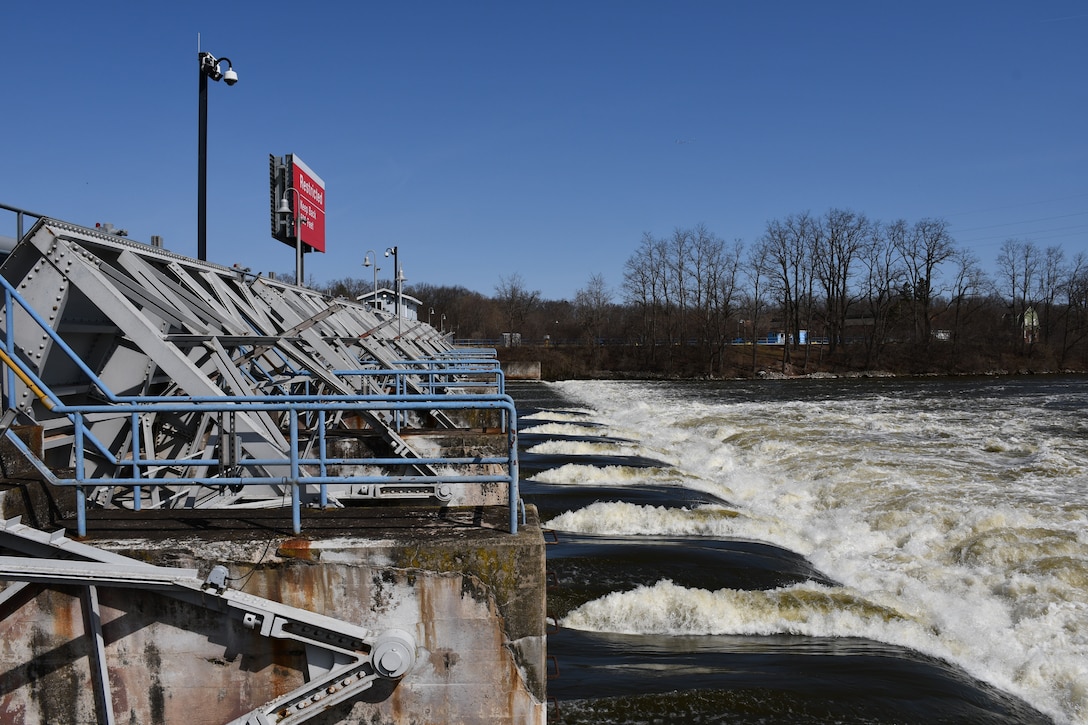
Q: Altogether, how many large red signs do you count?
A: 1